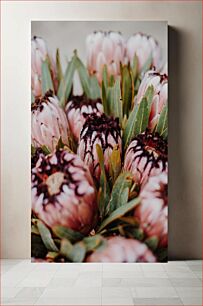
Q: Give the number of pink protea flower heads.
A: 11